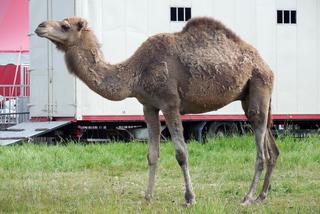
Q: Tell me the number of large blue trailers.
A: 0